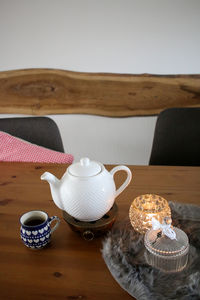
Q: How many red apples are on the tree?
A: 0